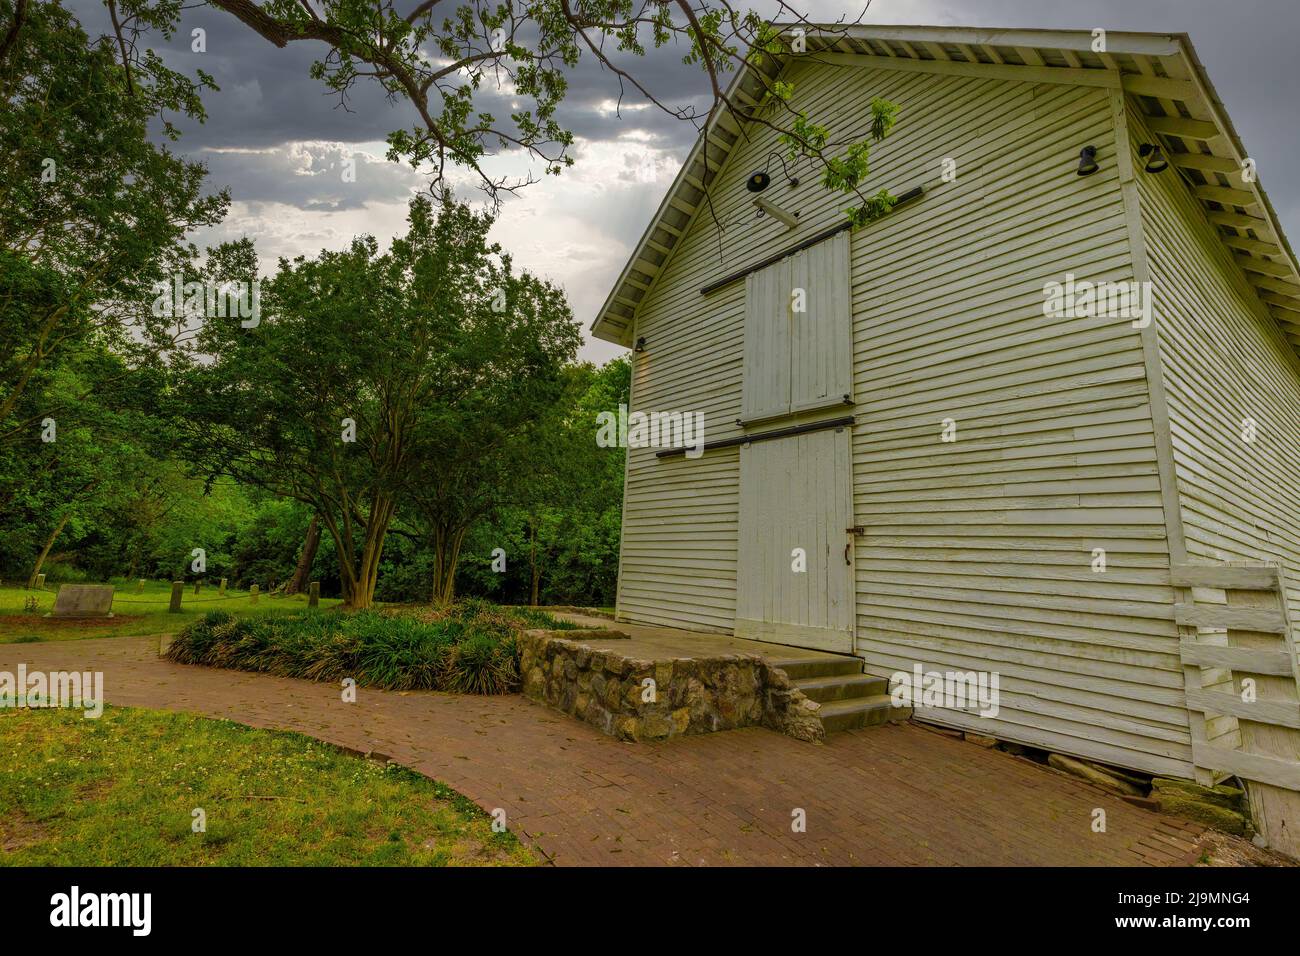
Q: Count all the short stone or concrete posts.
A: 7